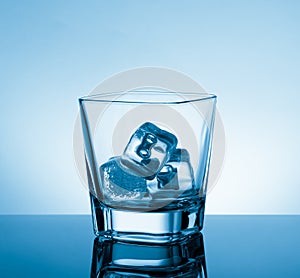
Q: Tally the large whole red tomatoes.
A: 0